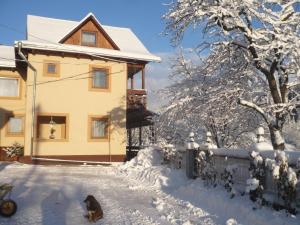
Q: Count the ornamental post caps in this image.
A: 3